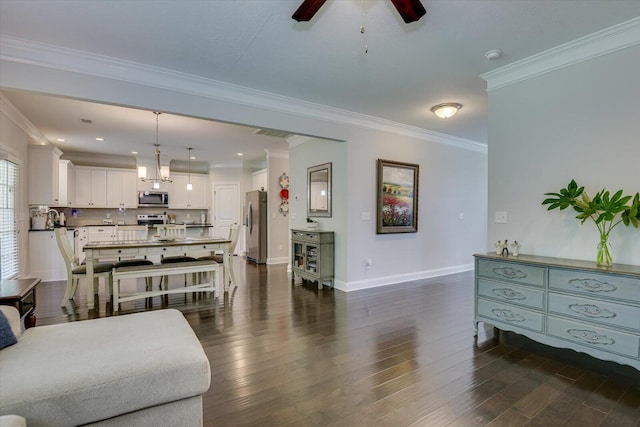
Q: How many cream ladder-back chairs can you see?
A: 4